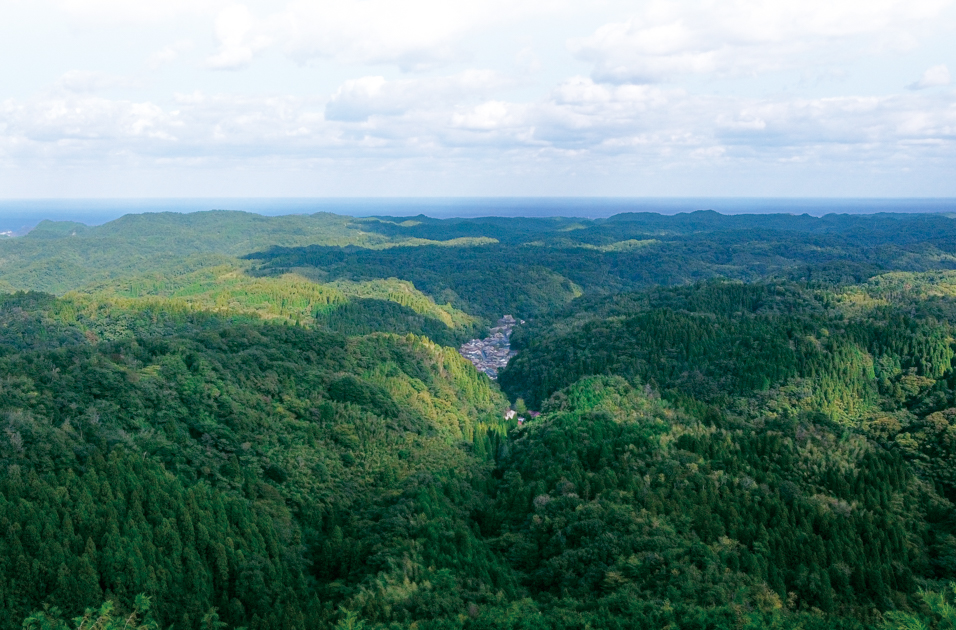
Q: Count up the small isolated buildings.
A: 3